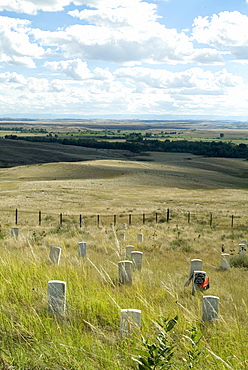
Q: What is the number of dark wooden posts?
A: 13